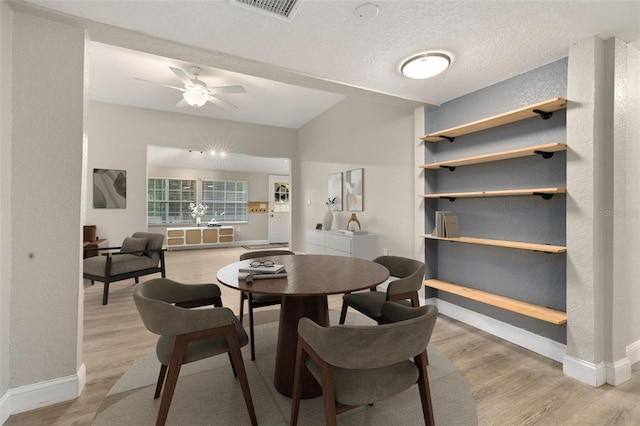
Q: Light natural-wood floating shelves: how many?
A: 5